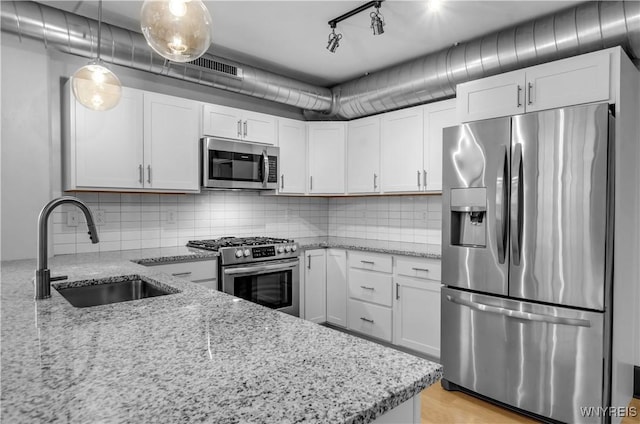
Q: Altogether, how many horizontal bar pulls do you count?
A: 5